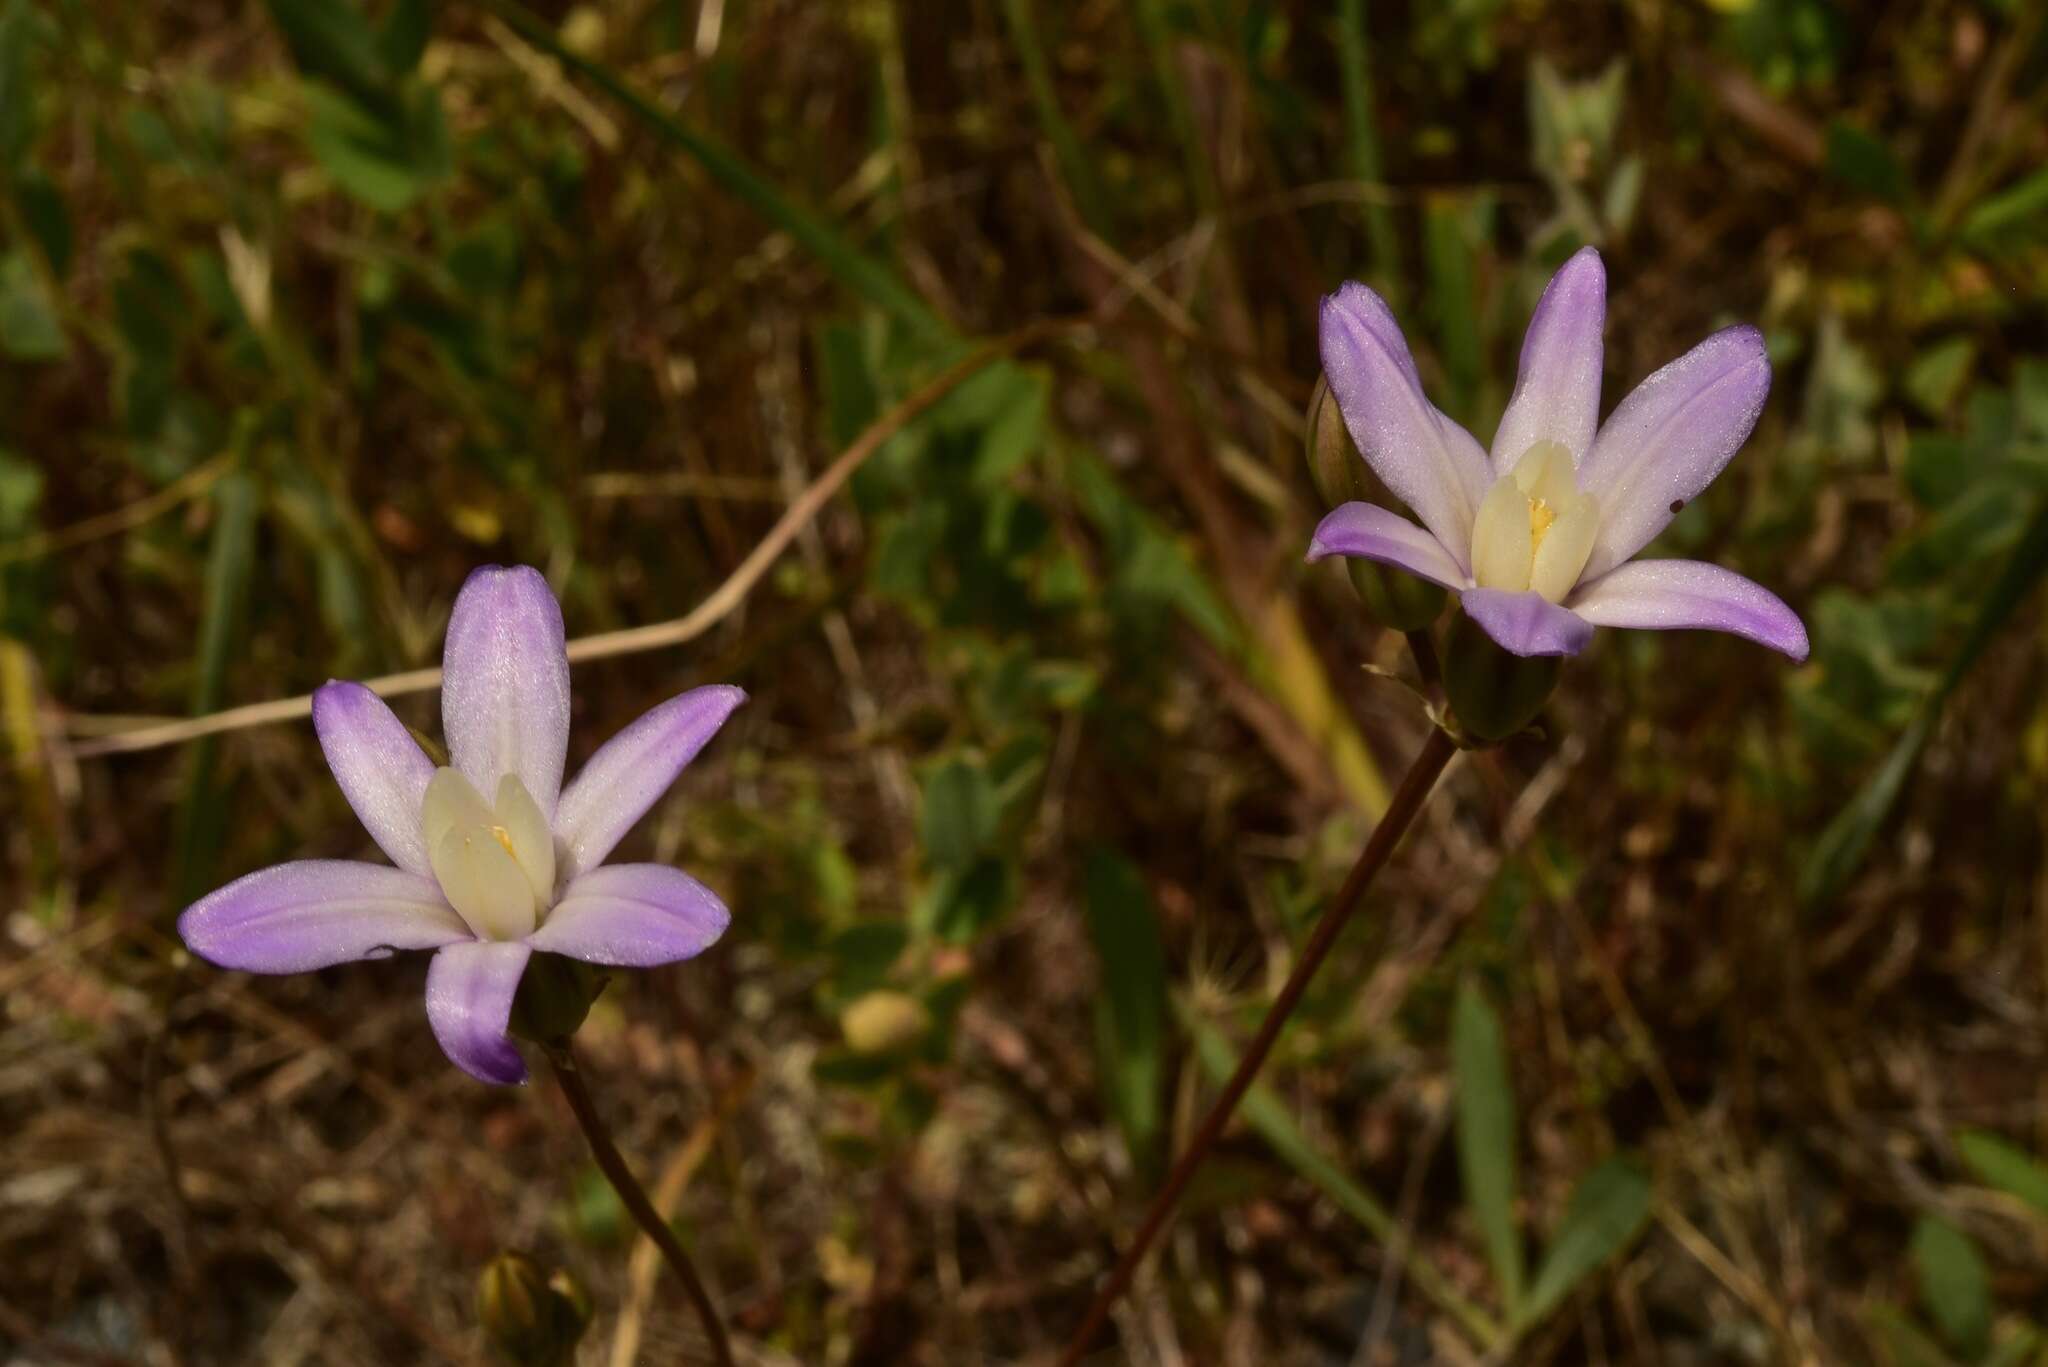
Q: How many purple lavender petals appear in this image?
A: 12